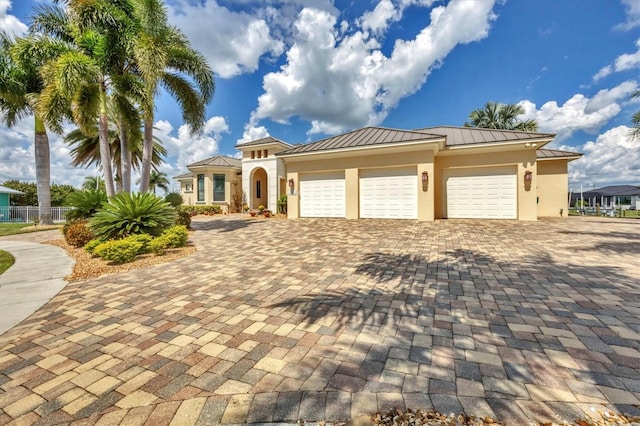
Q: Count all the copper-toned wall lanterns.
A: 3